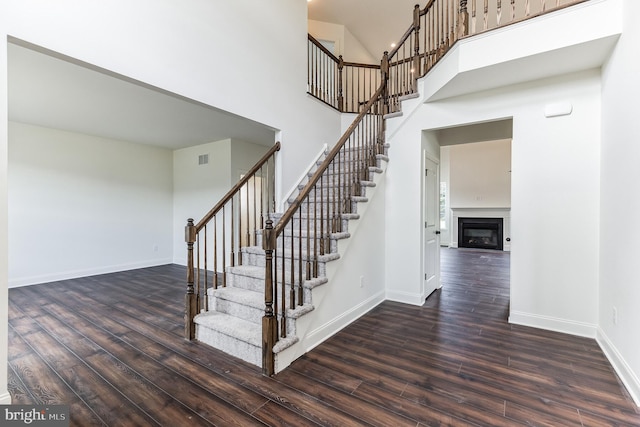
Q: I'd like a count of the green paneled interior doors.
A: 0